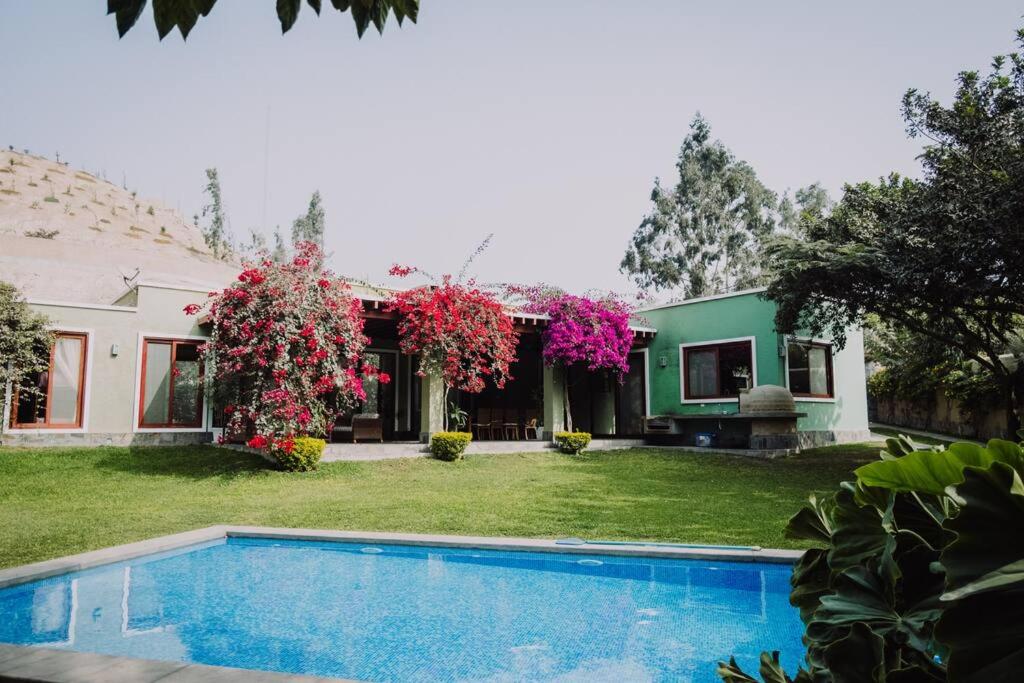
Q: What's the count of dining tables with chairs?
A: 1